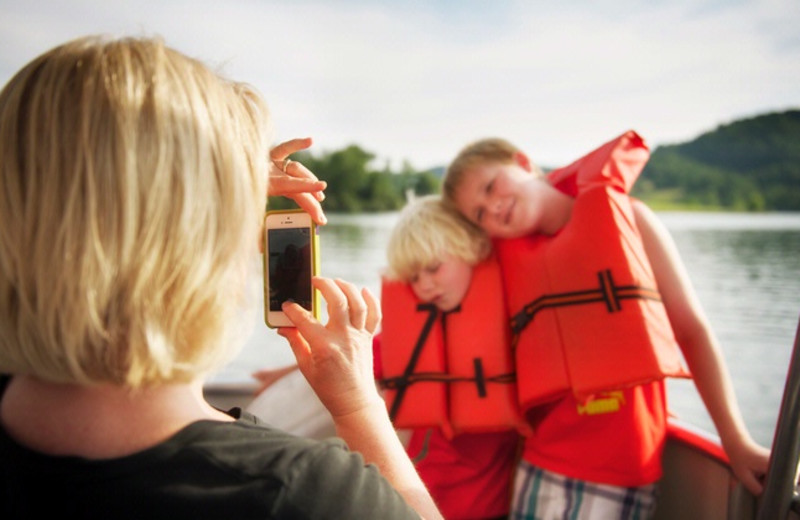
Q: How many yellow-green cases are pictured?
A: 1